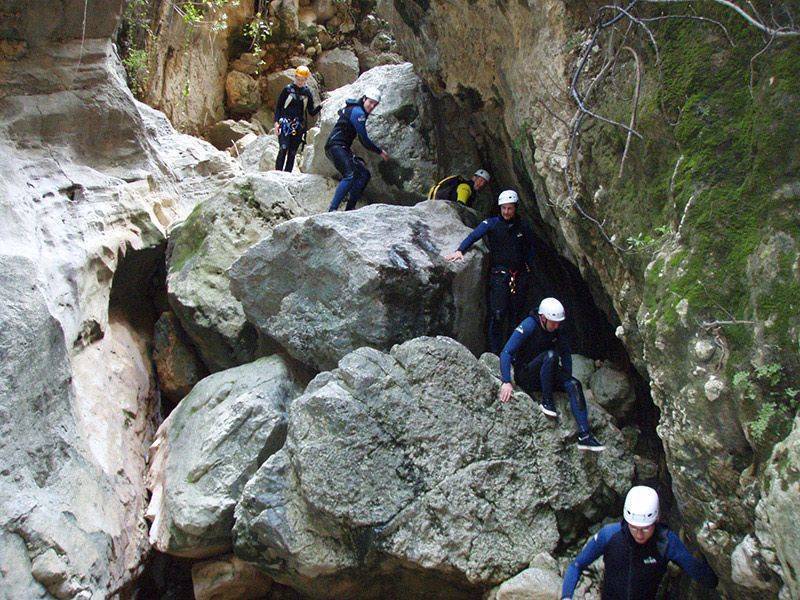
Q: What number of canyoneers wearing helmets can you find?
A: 6